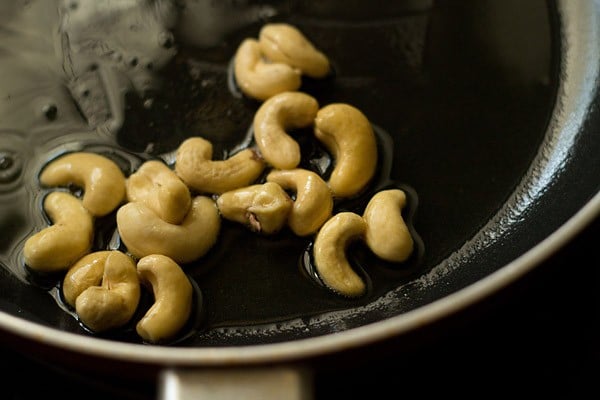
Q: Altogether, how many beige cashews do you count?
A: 15